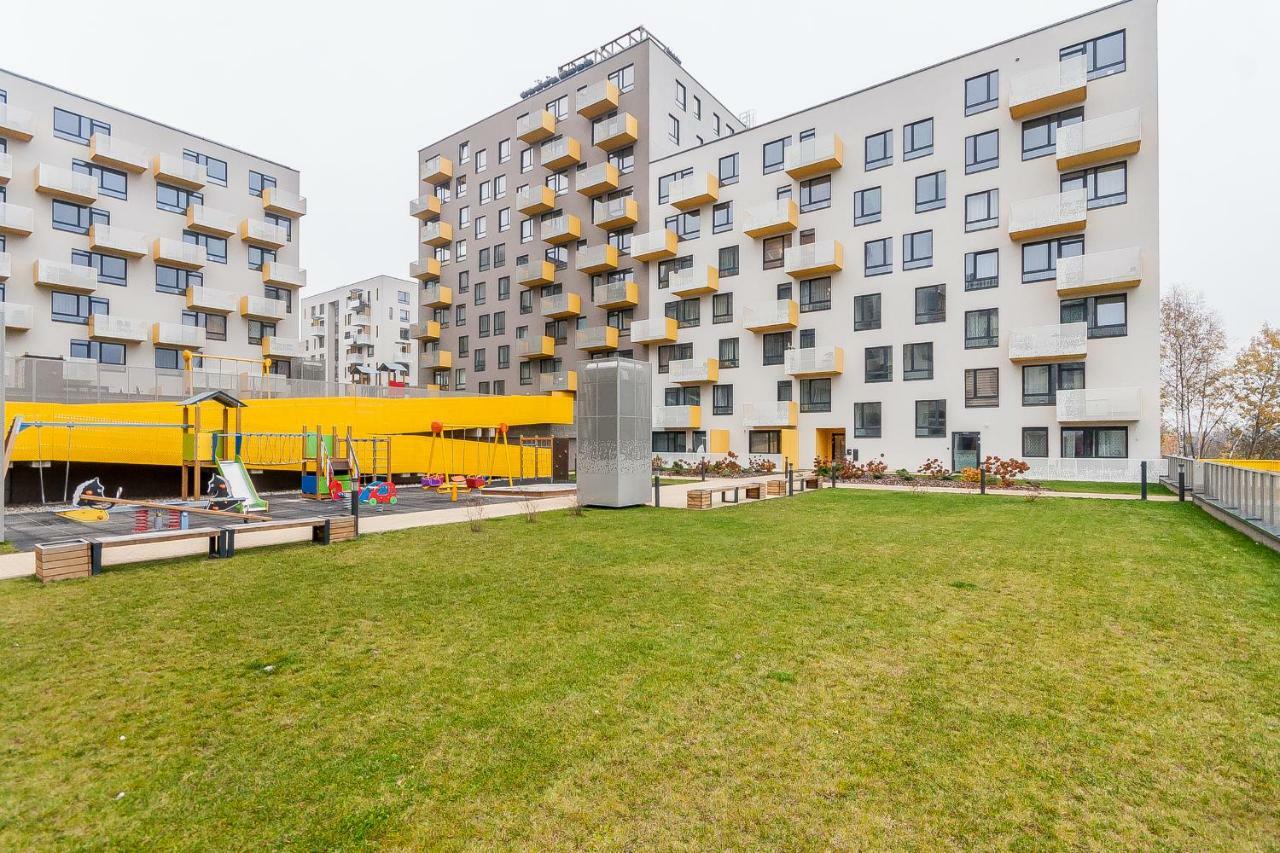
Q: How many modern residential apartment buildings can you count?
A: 4